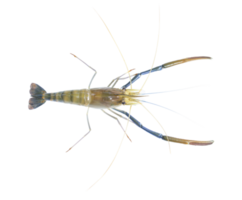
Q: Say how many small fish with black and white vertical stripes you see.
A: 0